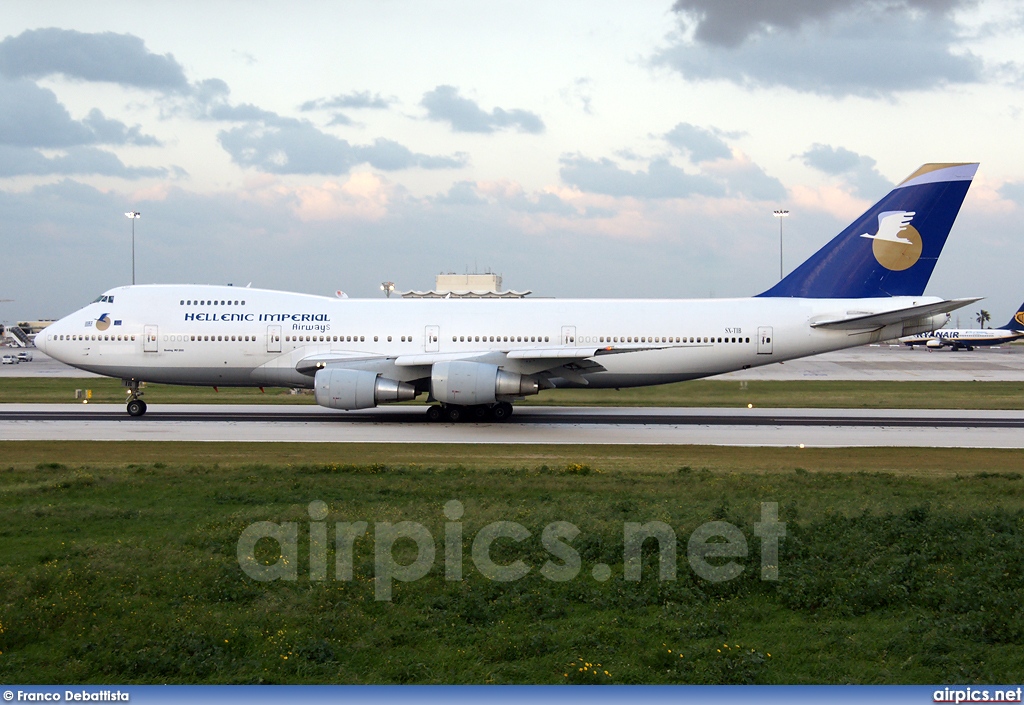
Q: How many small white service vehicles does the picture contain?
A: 2